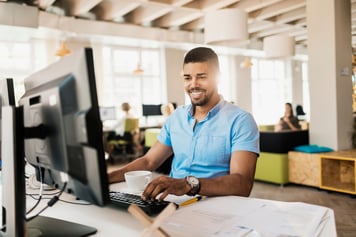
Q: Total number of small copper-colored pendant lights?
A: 3